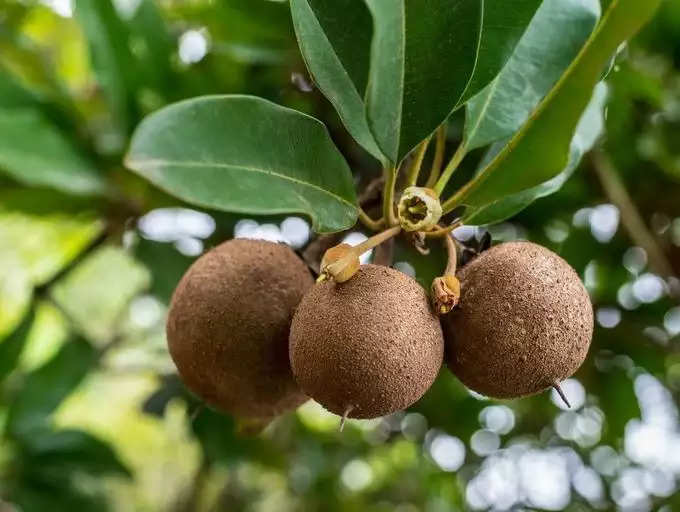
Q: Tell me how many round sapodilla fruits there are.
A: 3